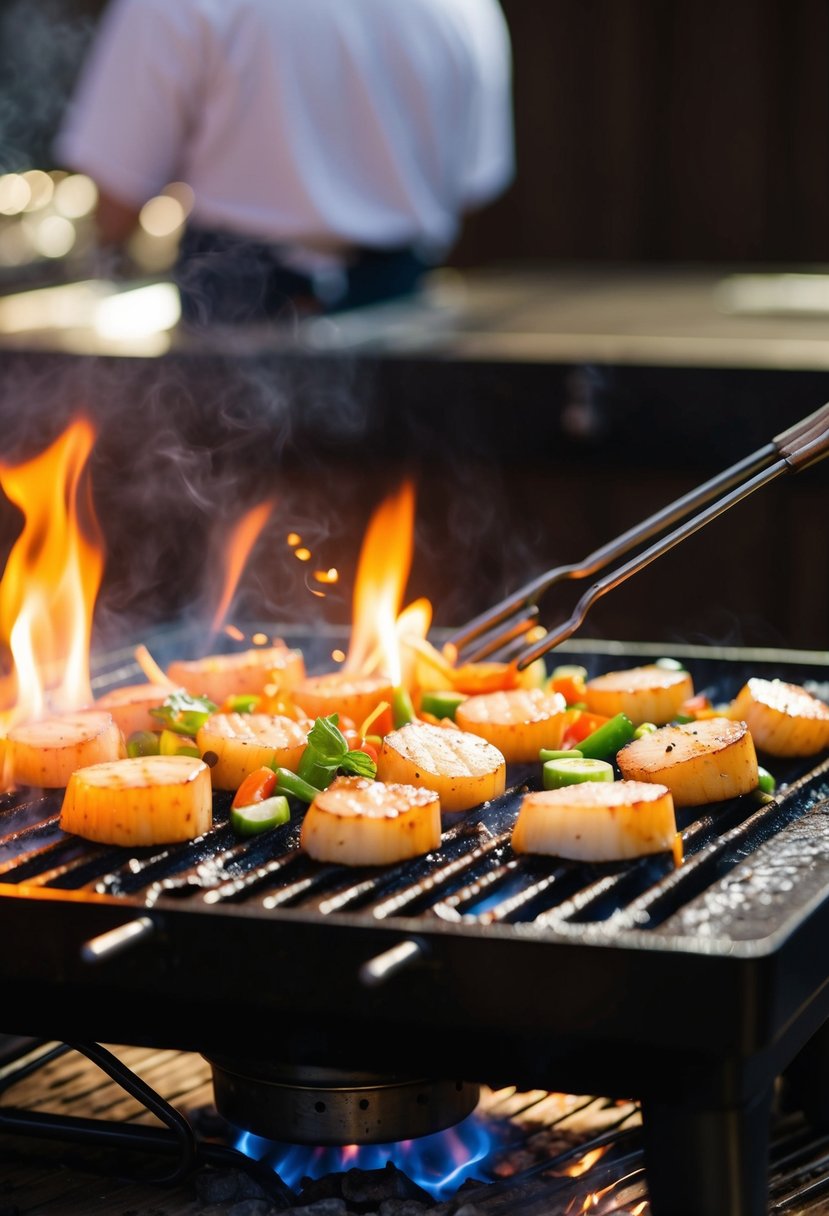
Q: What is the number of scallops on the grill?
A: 13